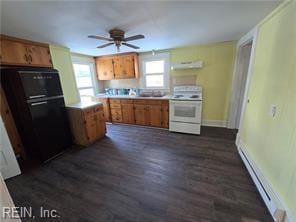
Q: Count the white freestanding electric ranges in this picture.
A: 1